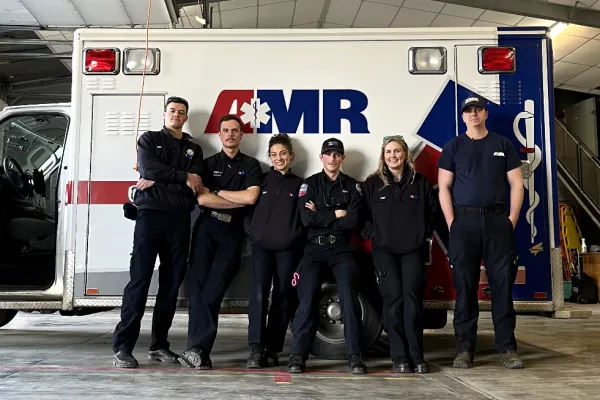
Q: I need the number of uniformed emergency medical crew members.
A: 6